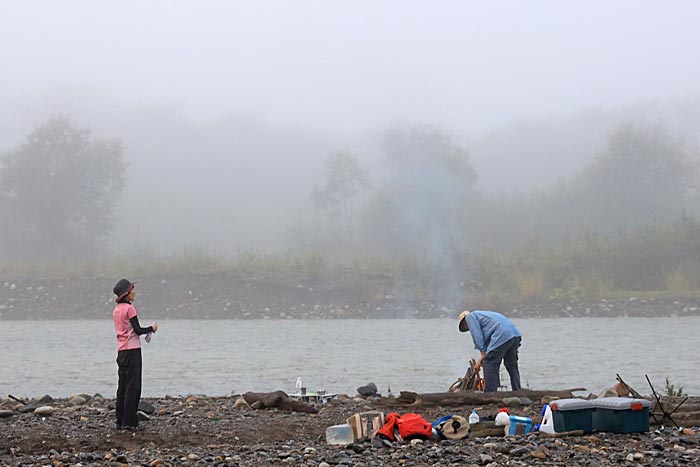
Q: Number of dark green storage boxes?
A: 2